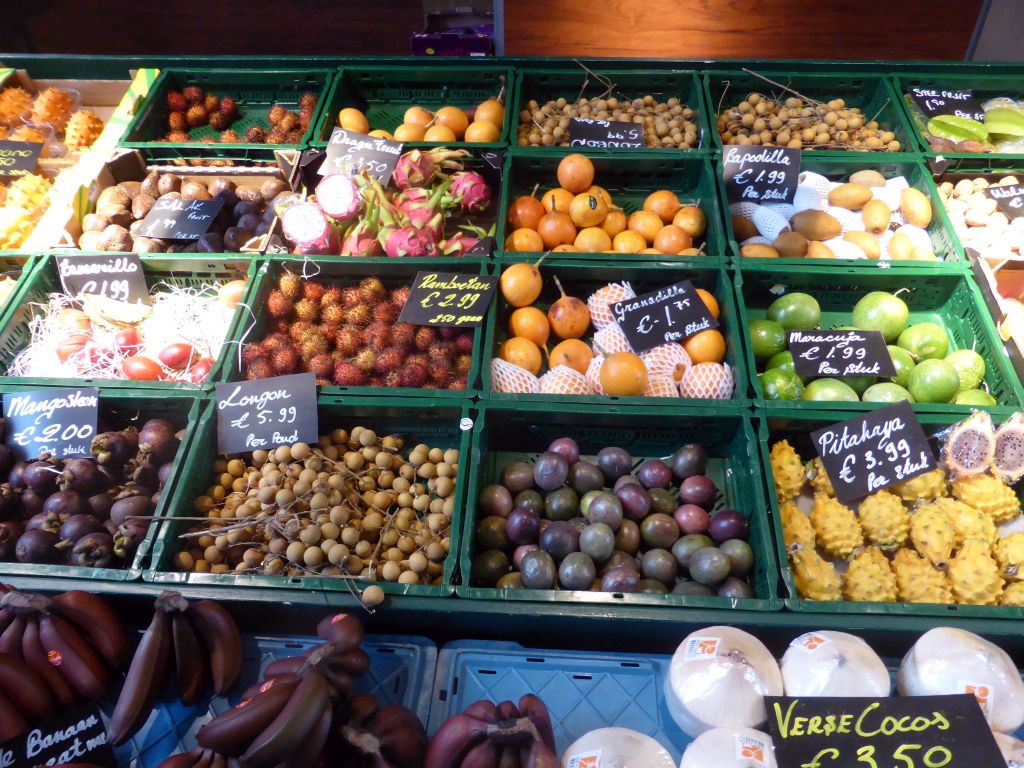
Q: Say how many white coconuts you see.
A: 6